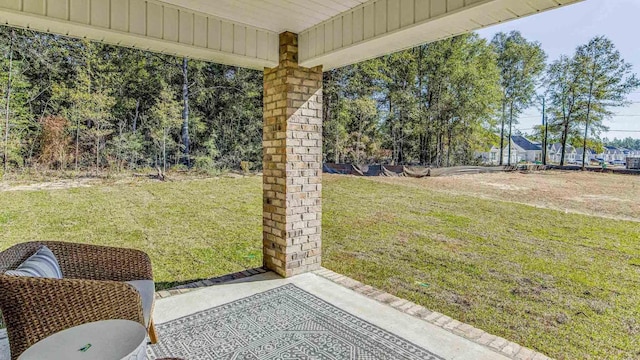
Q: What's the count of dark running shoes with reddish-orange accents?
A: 0